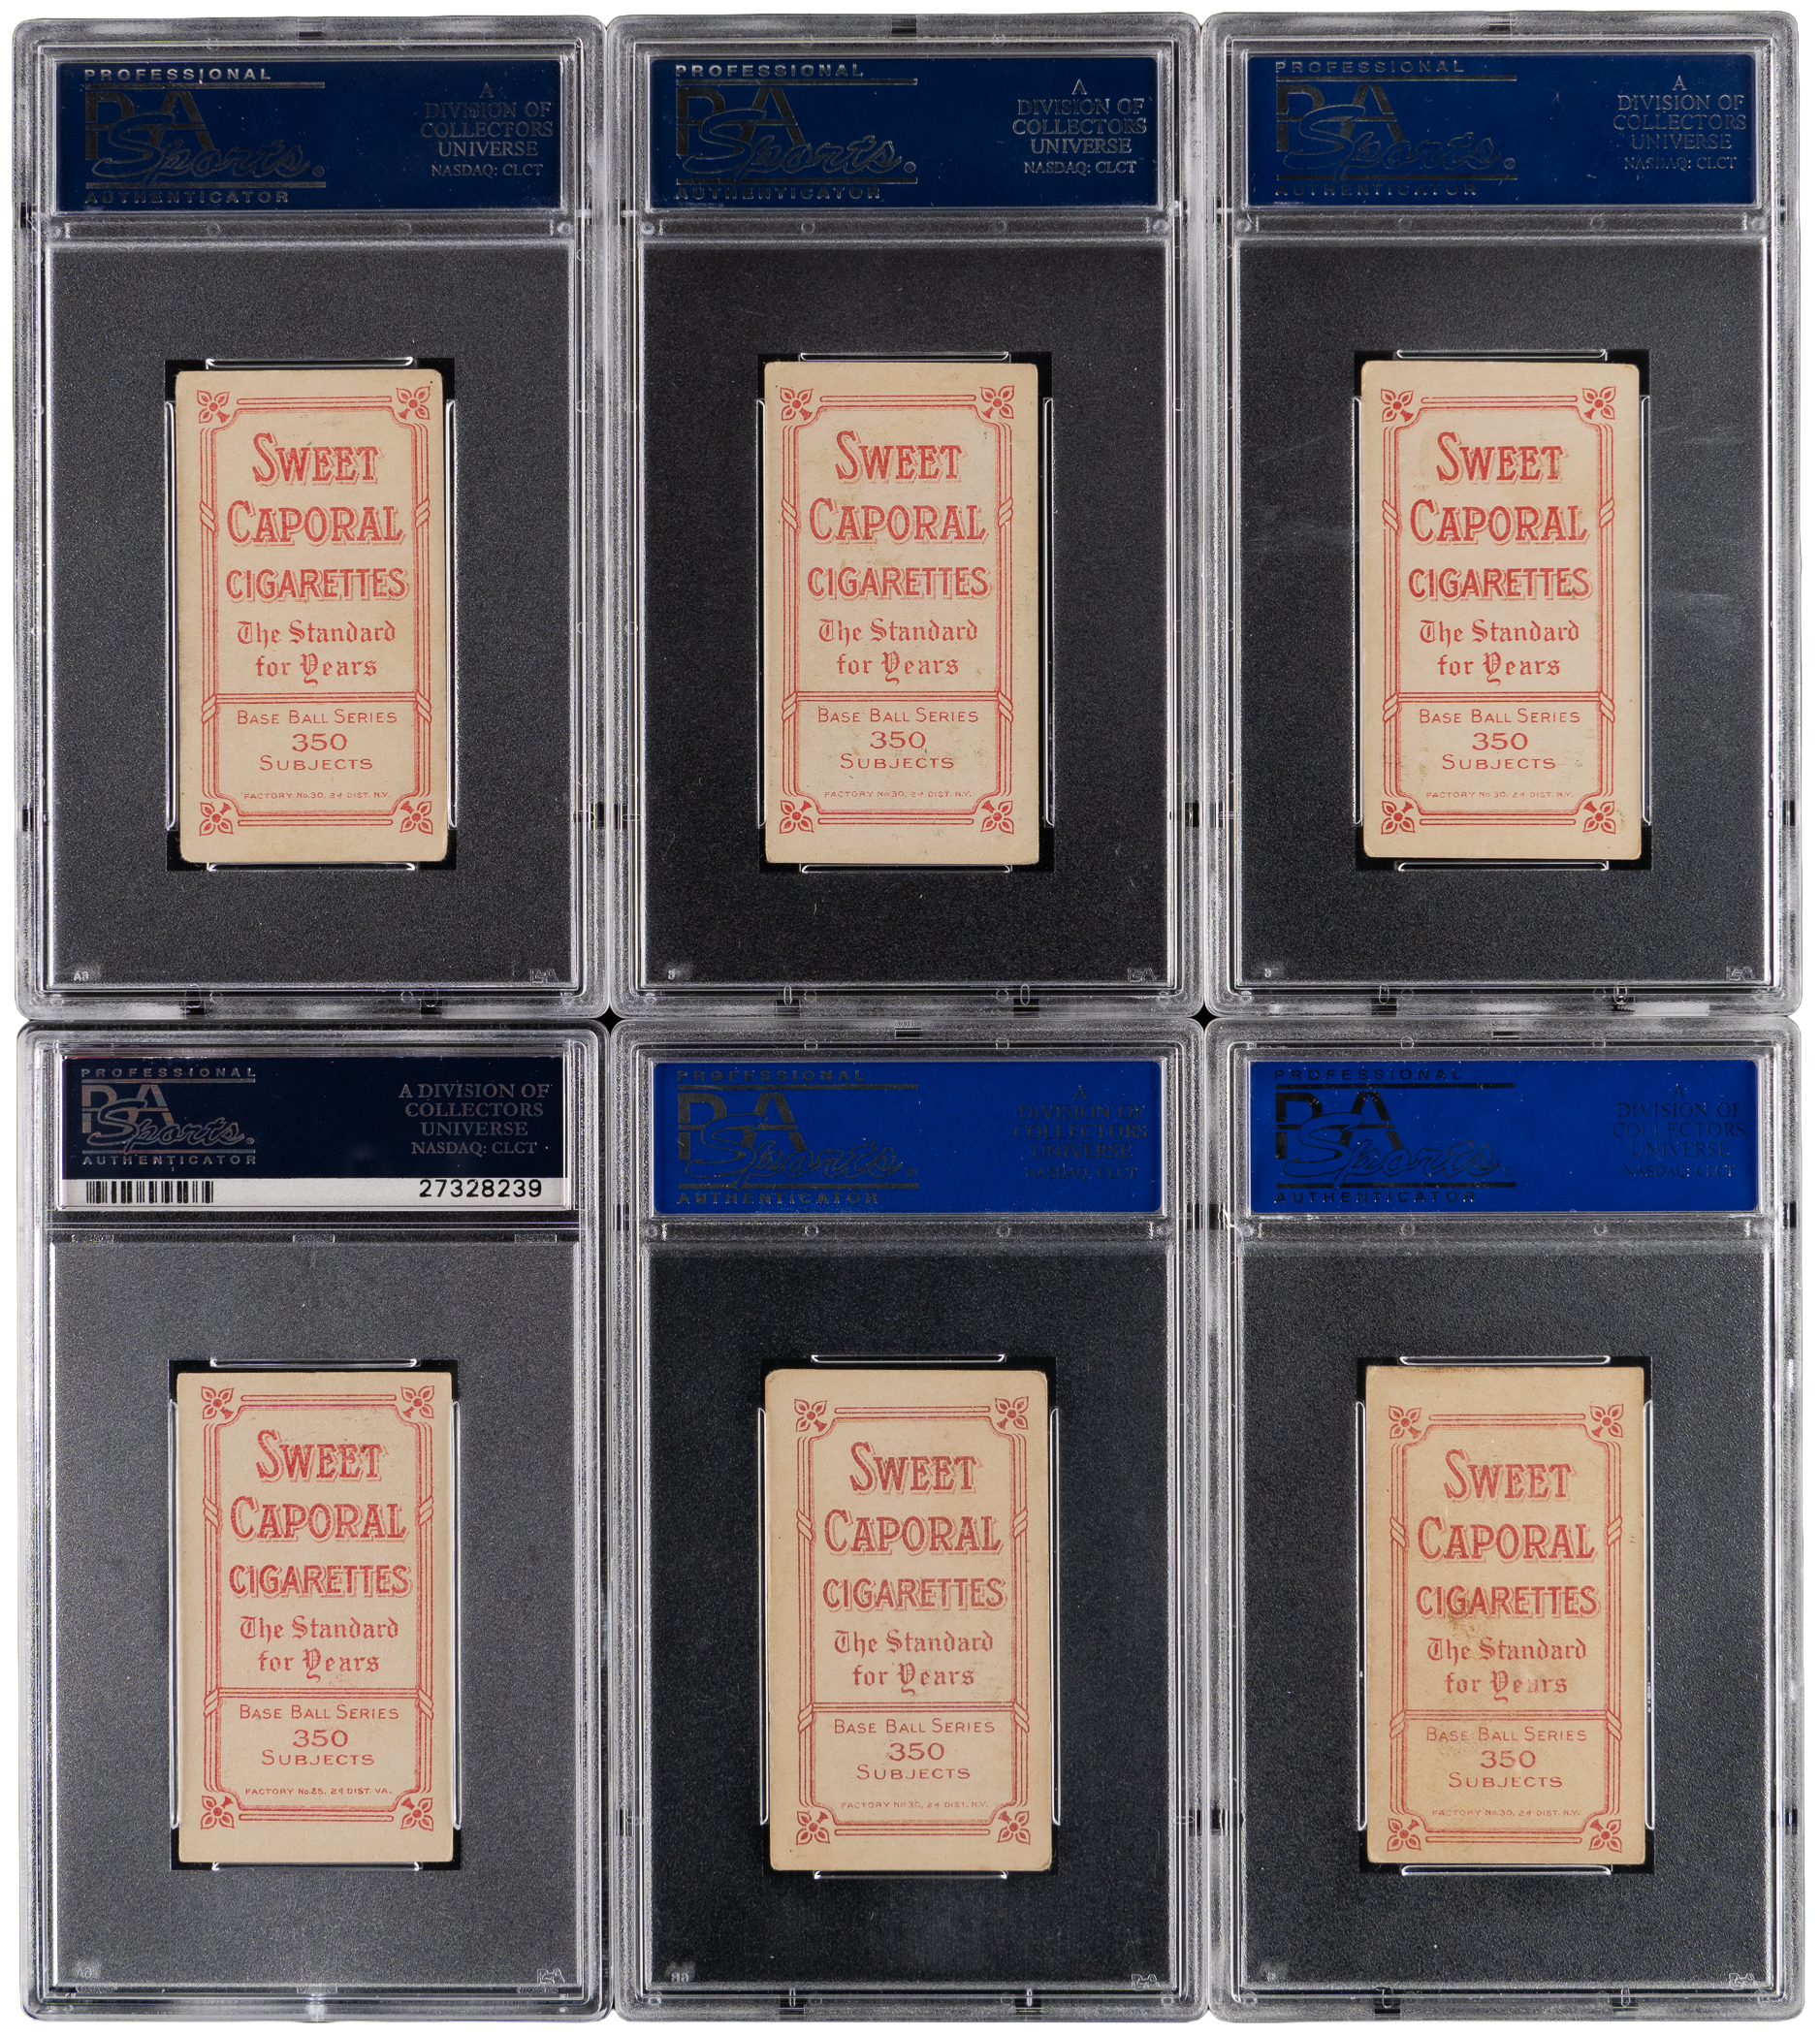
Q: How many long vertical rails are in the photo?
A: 12